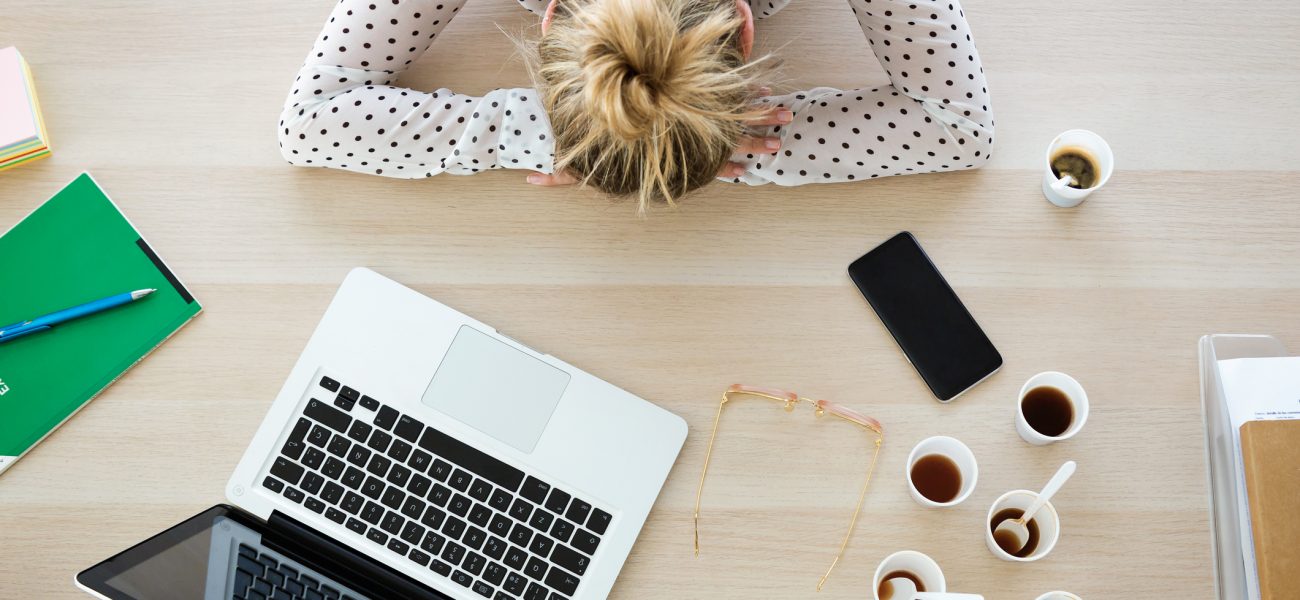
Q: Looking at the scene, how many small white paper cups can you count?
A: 6